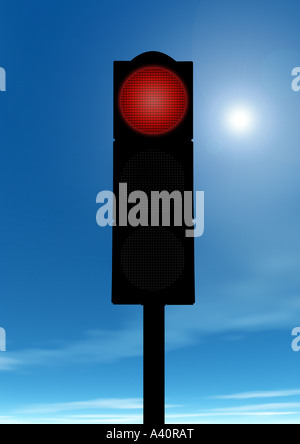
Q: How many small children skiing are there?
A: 0